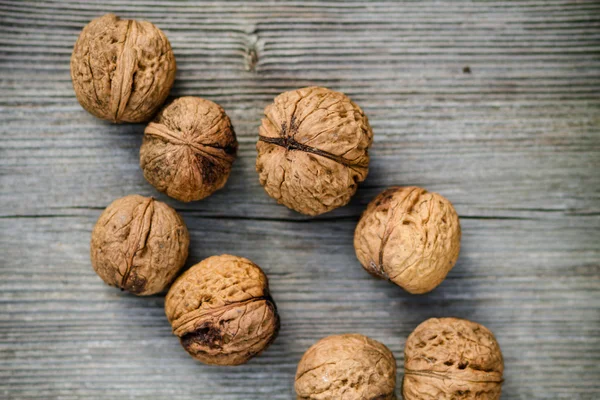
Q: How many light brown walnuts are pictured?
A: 8